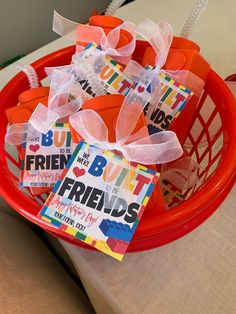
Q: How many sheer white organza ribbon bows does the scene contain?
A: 4